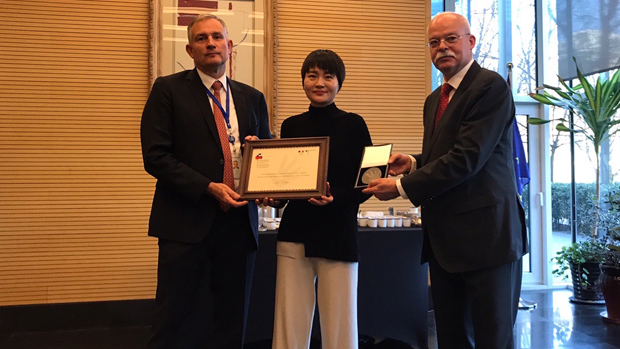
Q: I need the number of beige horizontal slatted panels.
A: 2